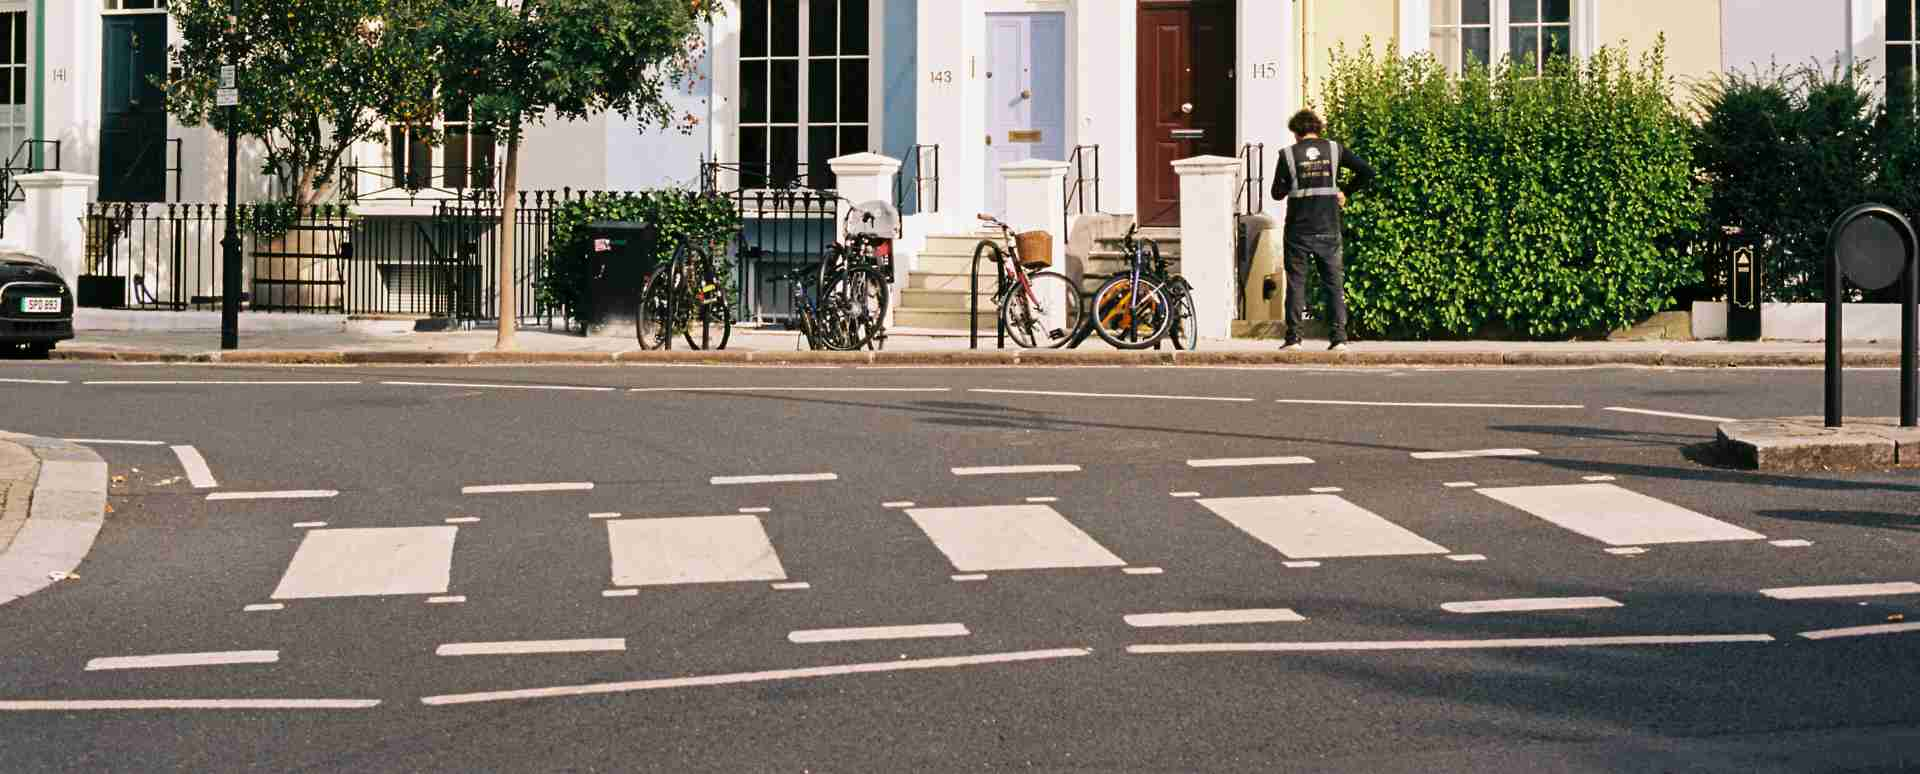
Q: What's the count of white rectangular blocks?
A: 5